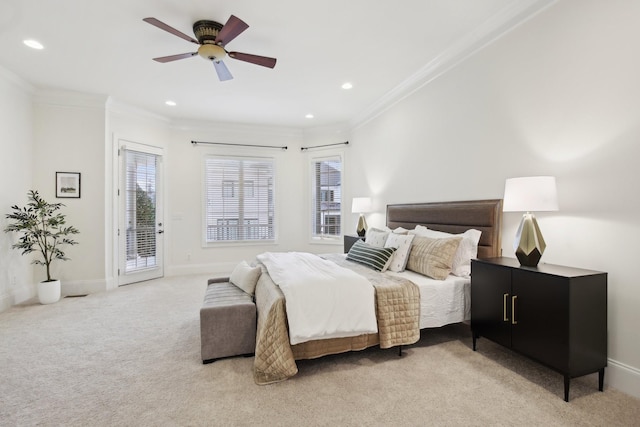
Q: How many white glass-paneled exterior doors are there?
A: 1